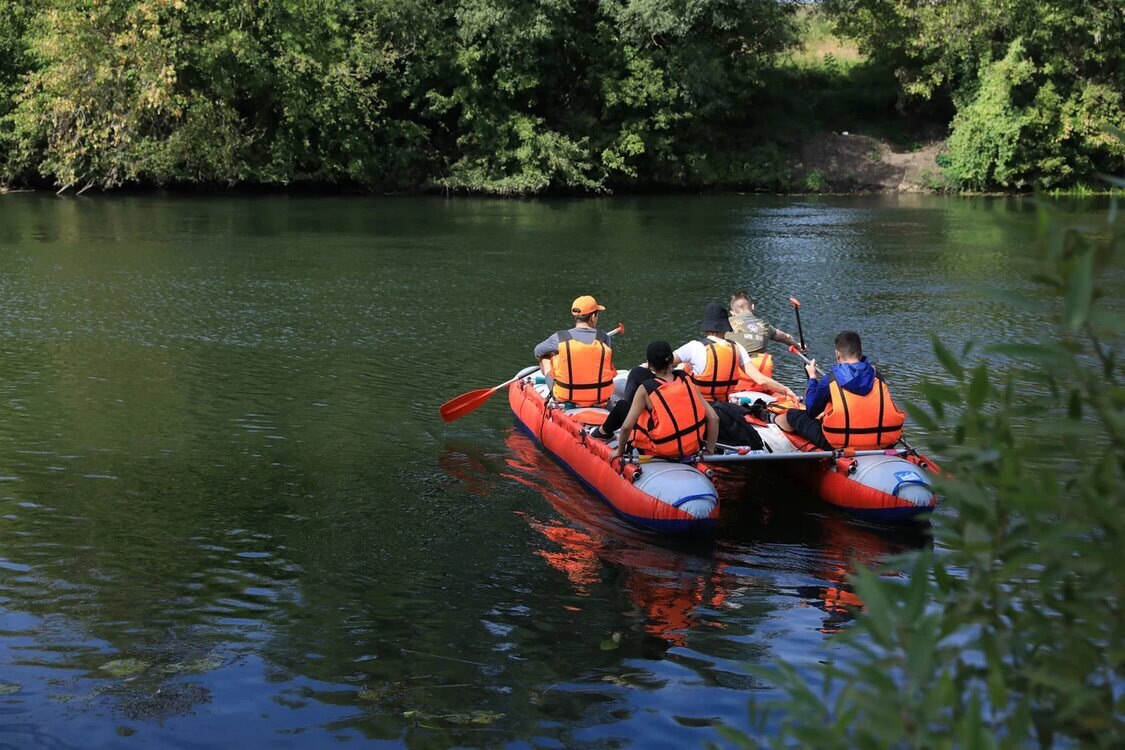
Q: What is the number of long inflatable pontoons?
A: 2